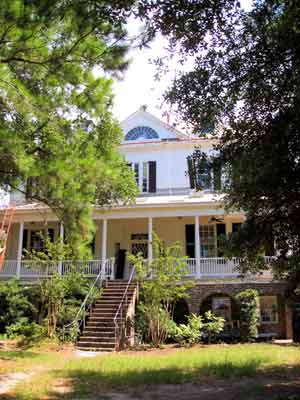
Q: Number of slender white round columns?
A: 5